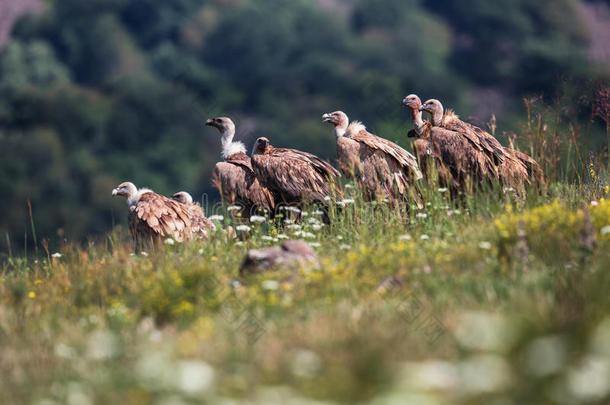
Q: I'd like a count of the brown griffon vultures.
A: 7